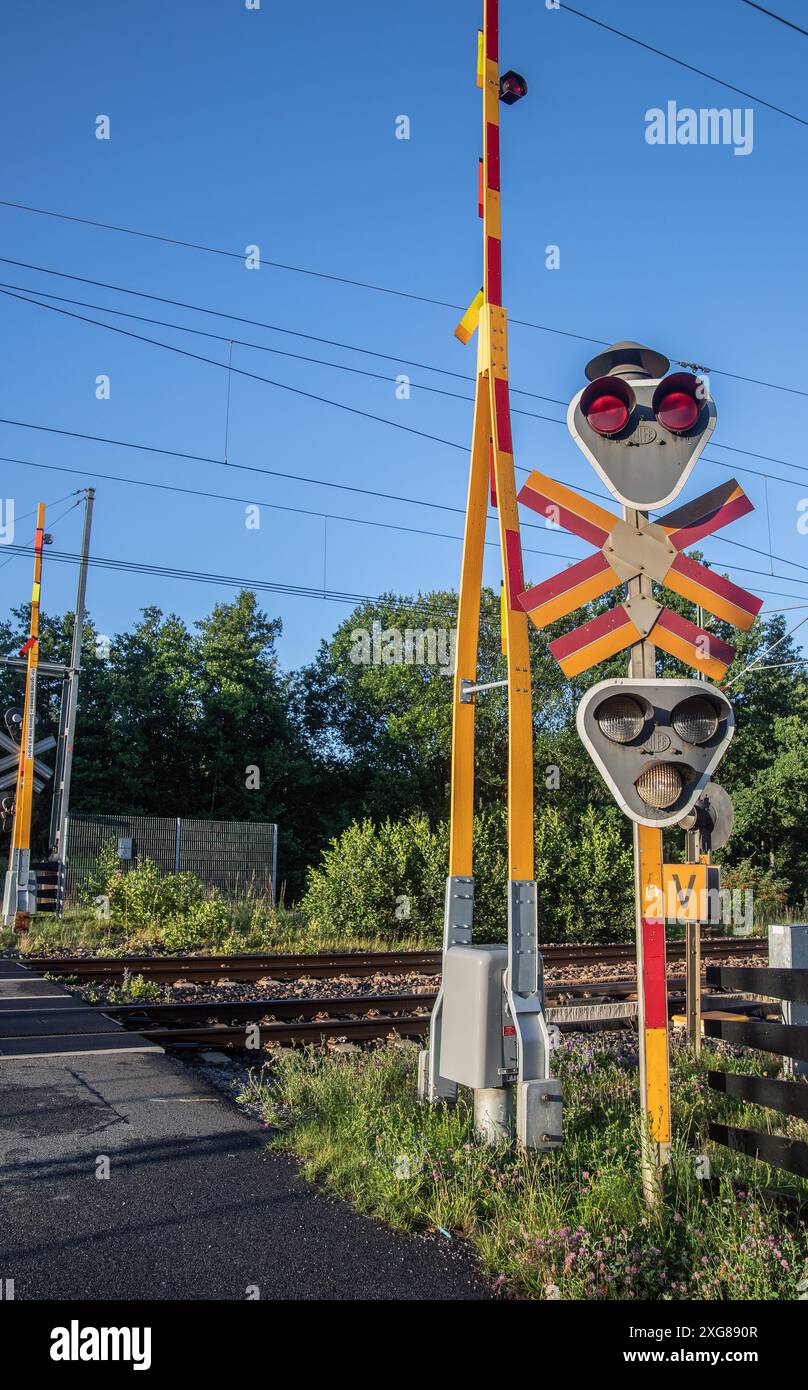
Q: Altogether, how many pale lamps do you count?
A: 3